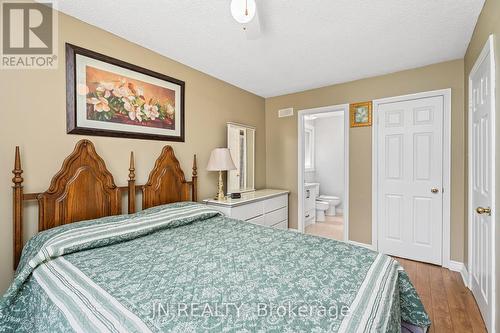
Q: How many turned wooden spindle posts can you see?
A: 3